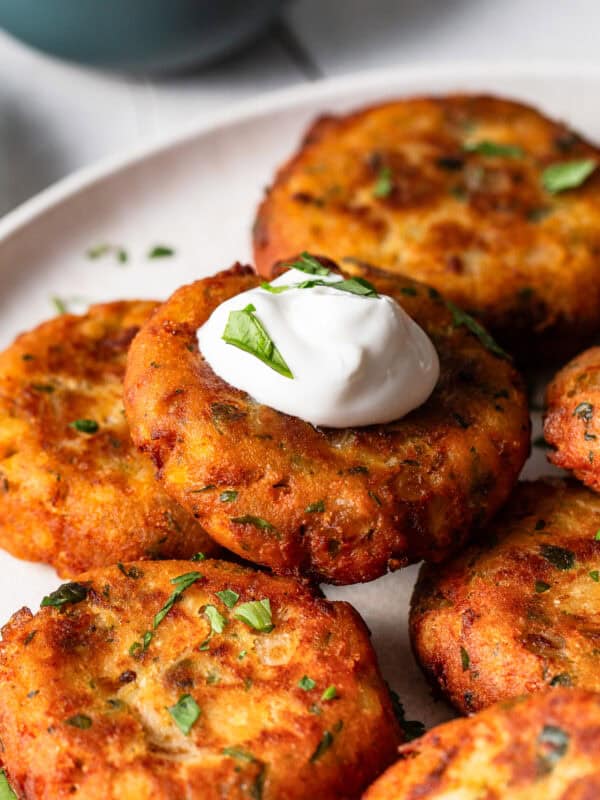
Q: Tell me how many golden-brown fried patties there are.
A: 7